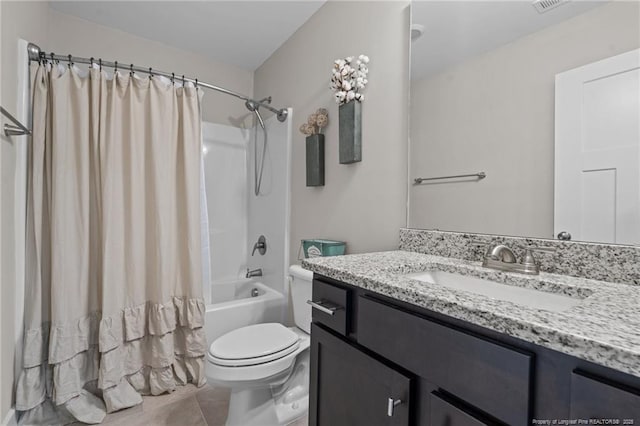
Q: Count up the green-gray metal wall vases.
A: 2